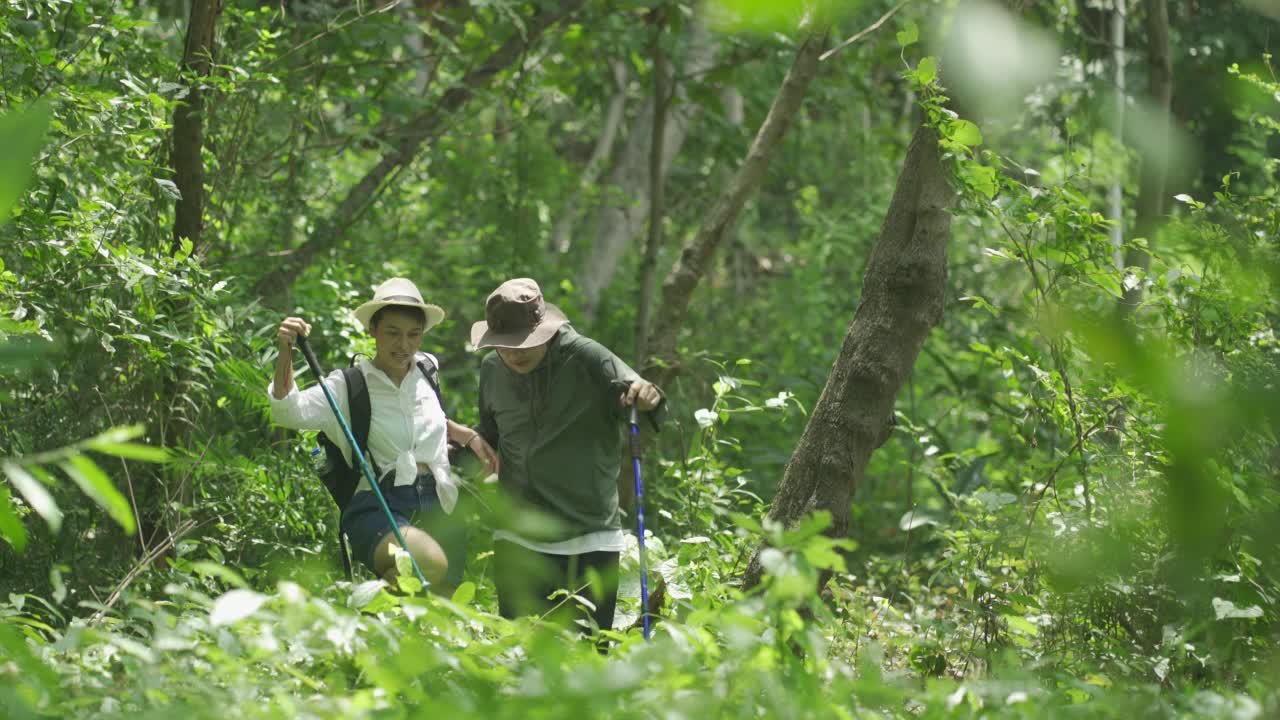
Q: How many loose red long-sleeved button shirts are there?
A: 0